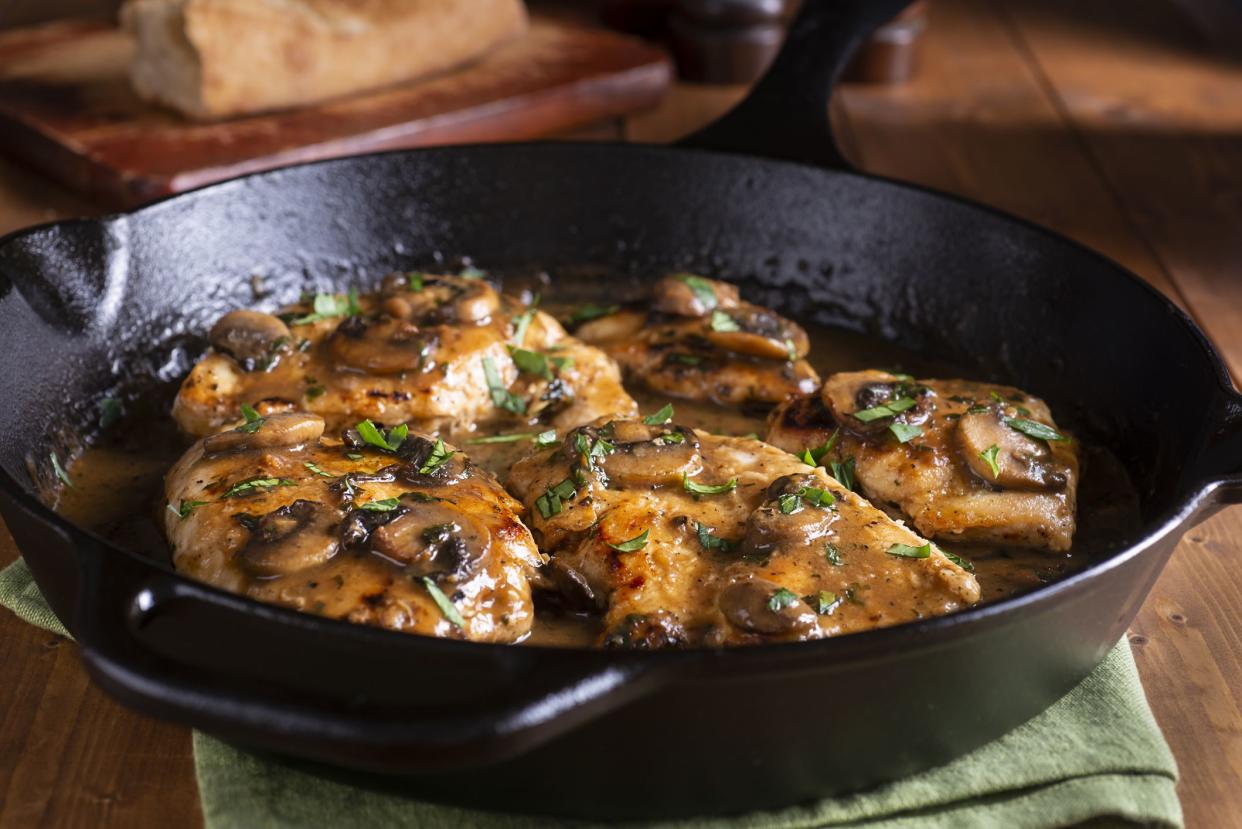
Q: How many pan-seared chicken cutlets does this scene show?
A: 5